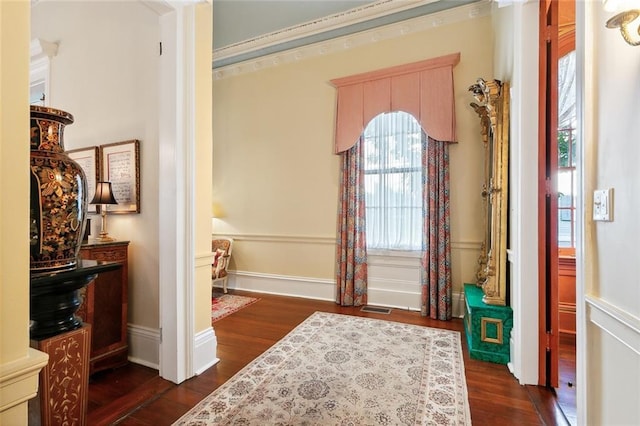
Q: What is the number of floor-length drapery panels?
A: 2